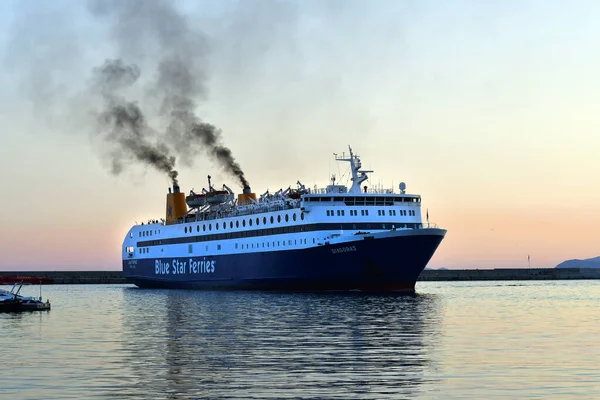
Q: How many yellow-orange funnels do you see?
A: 2